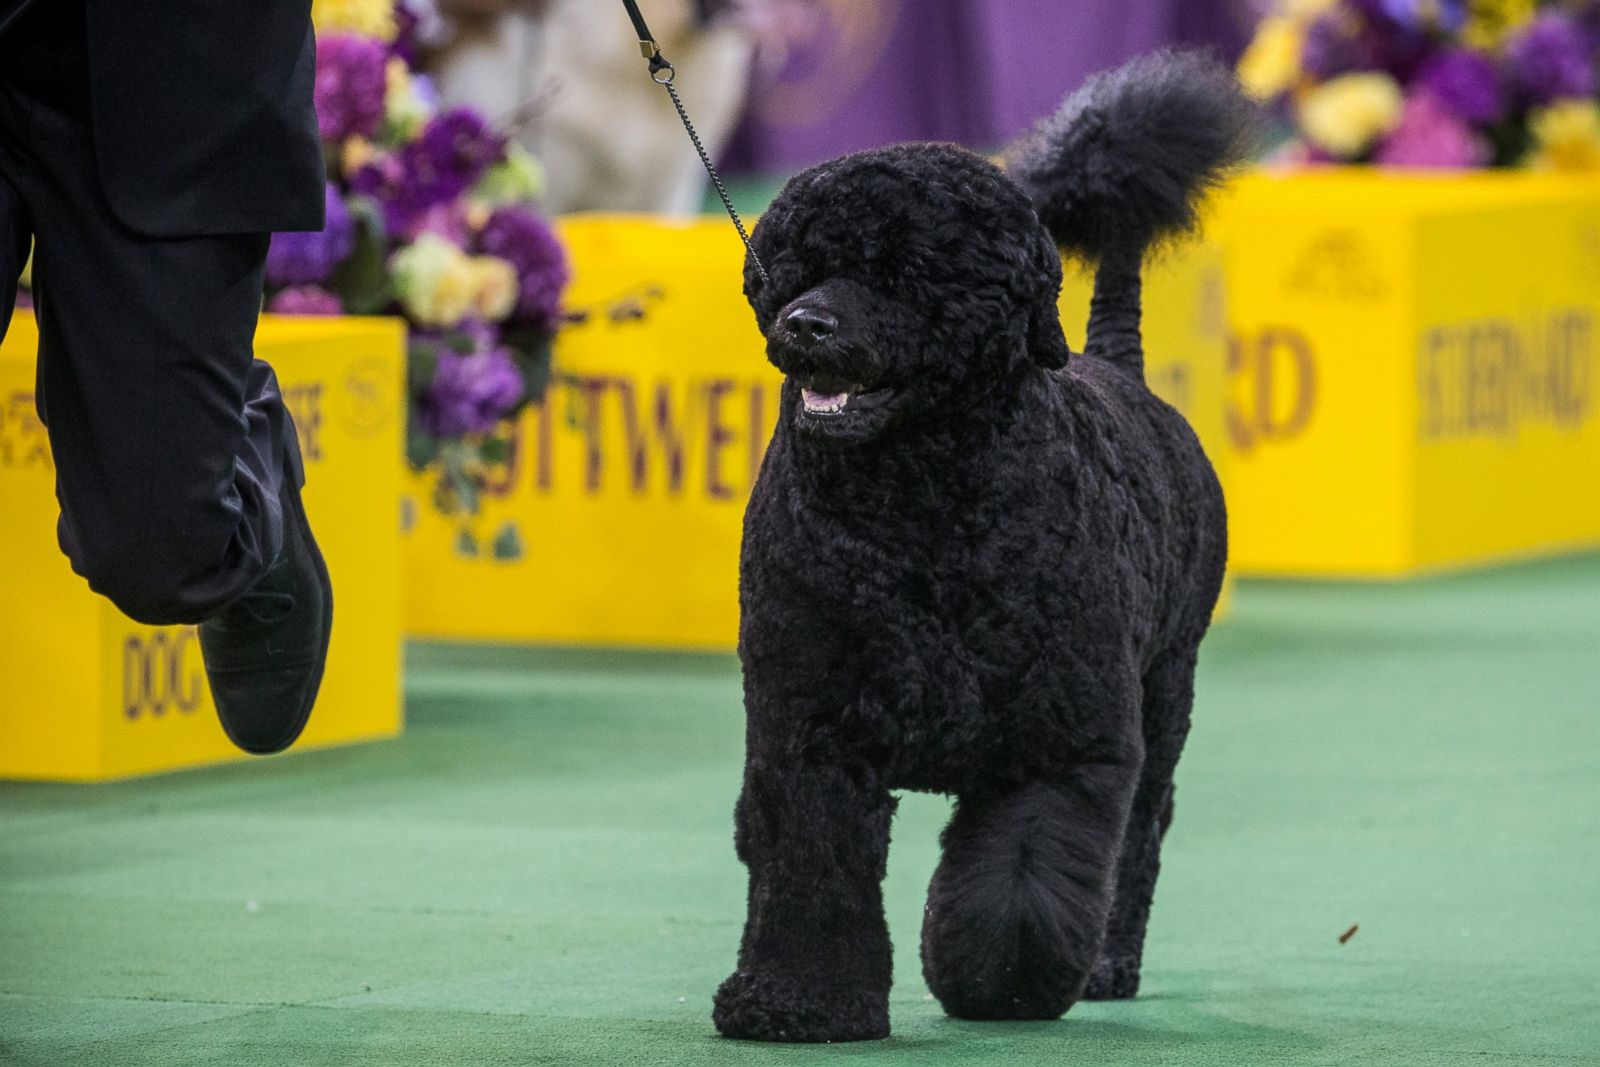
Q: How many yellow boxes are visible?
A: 3